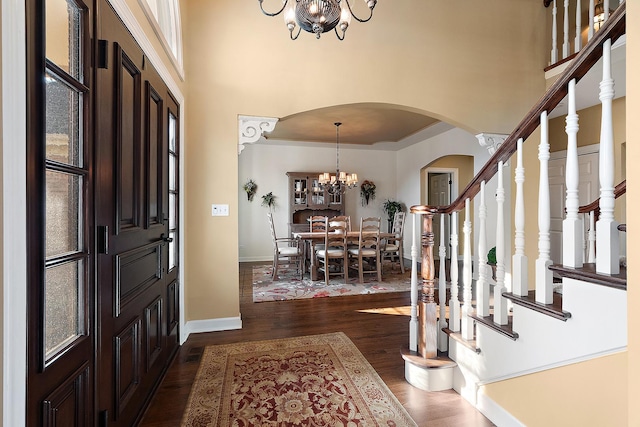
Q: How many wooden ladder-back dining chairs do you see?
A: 6